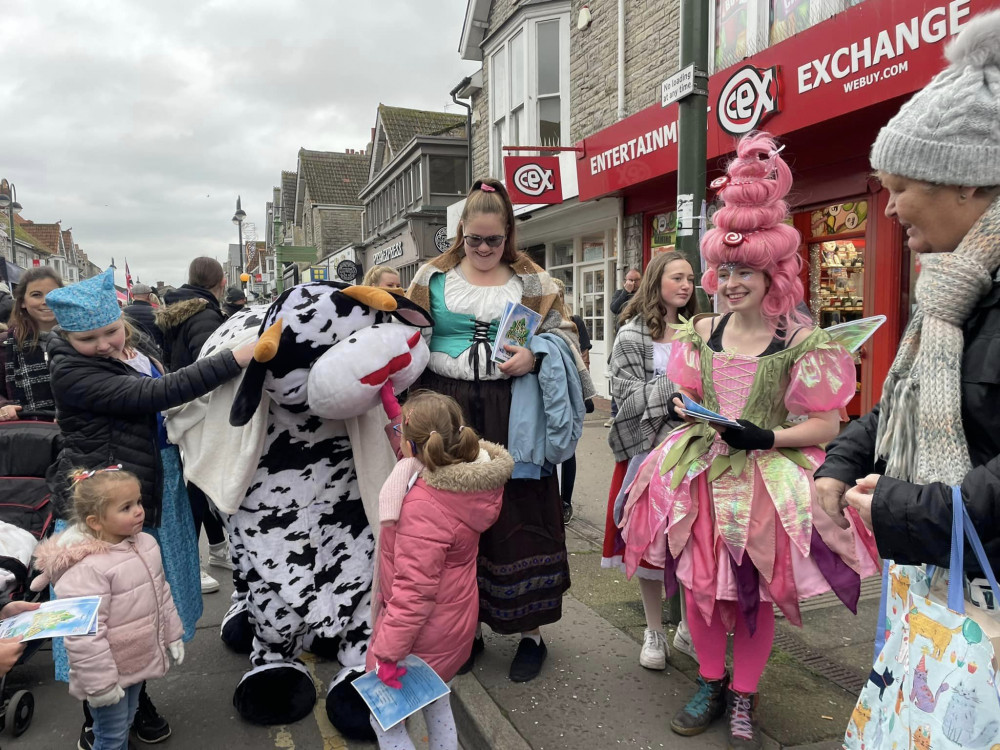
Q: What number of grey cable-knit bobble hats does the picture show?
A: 1